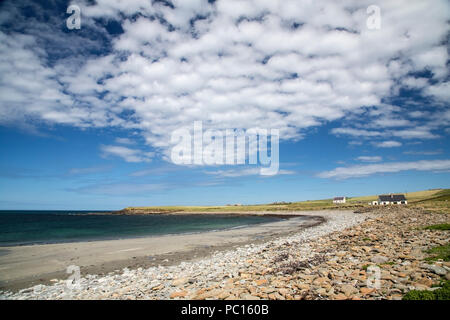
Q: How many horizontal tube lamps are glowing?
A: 0